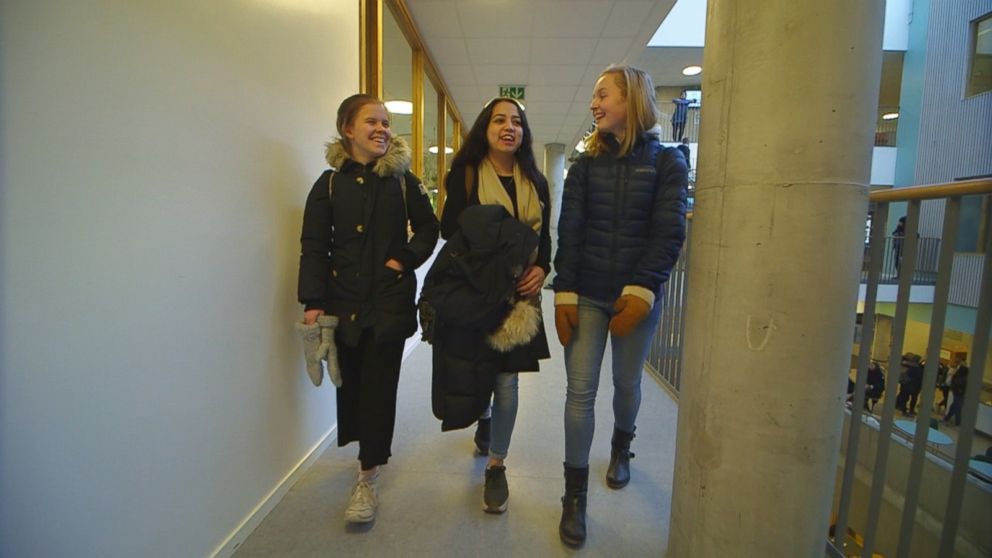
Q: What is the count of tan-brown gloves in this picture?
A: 2